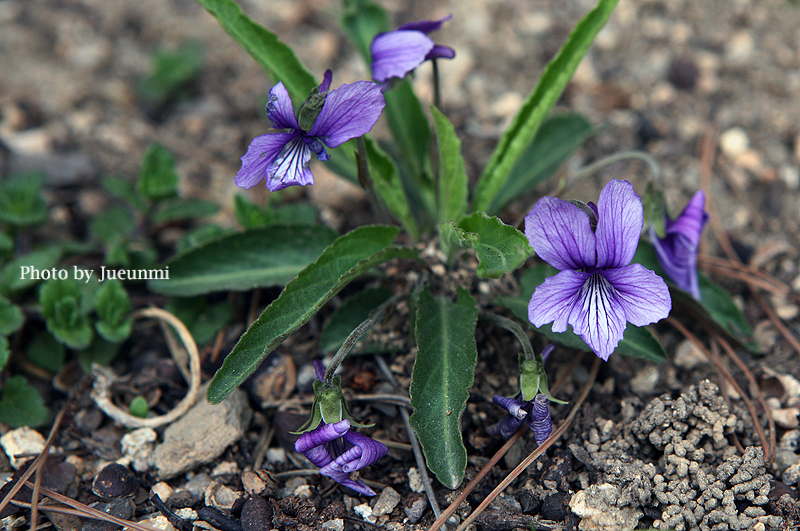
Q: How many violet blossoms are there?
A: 6